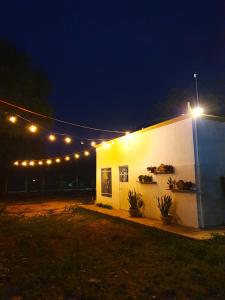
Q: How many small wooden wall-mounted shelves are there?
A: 3